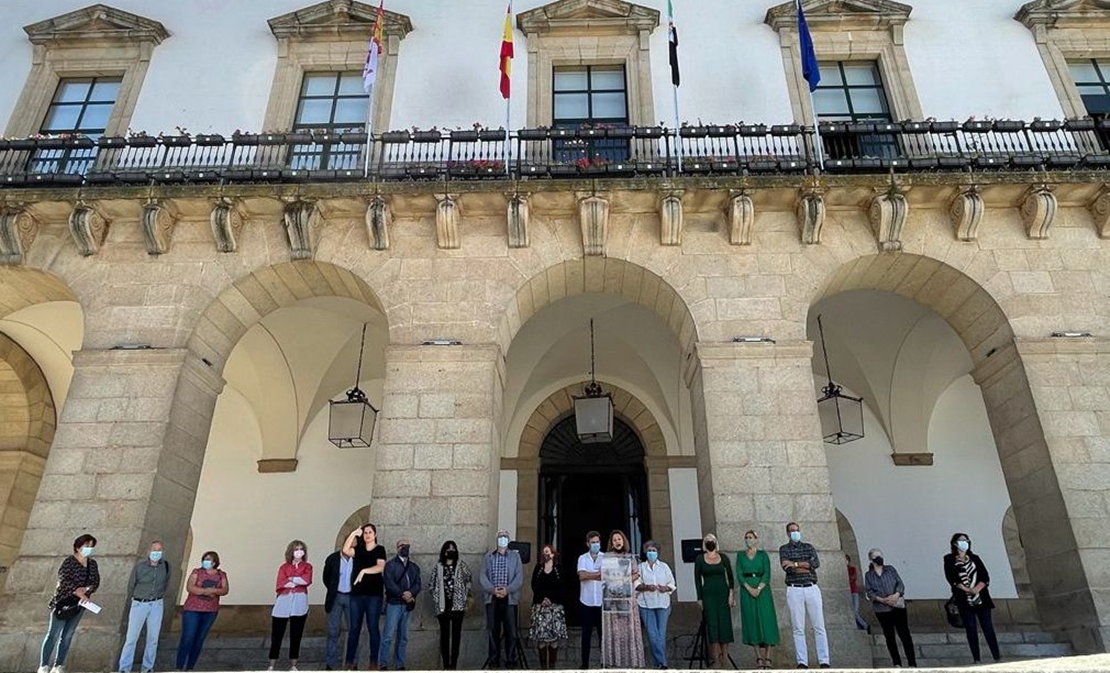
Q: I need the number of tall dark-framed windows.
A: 5